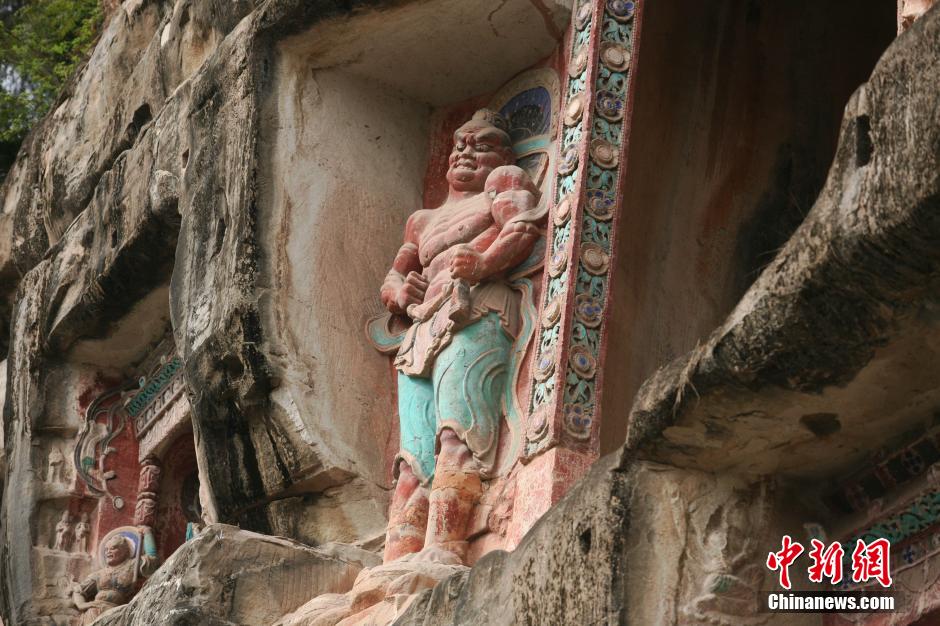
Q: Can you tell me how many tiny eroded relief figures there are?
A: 3